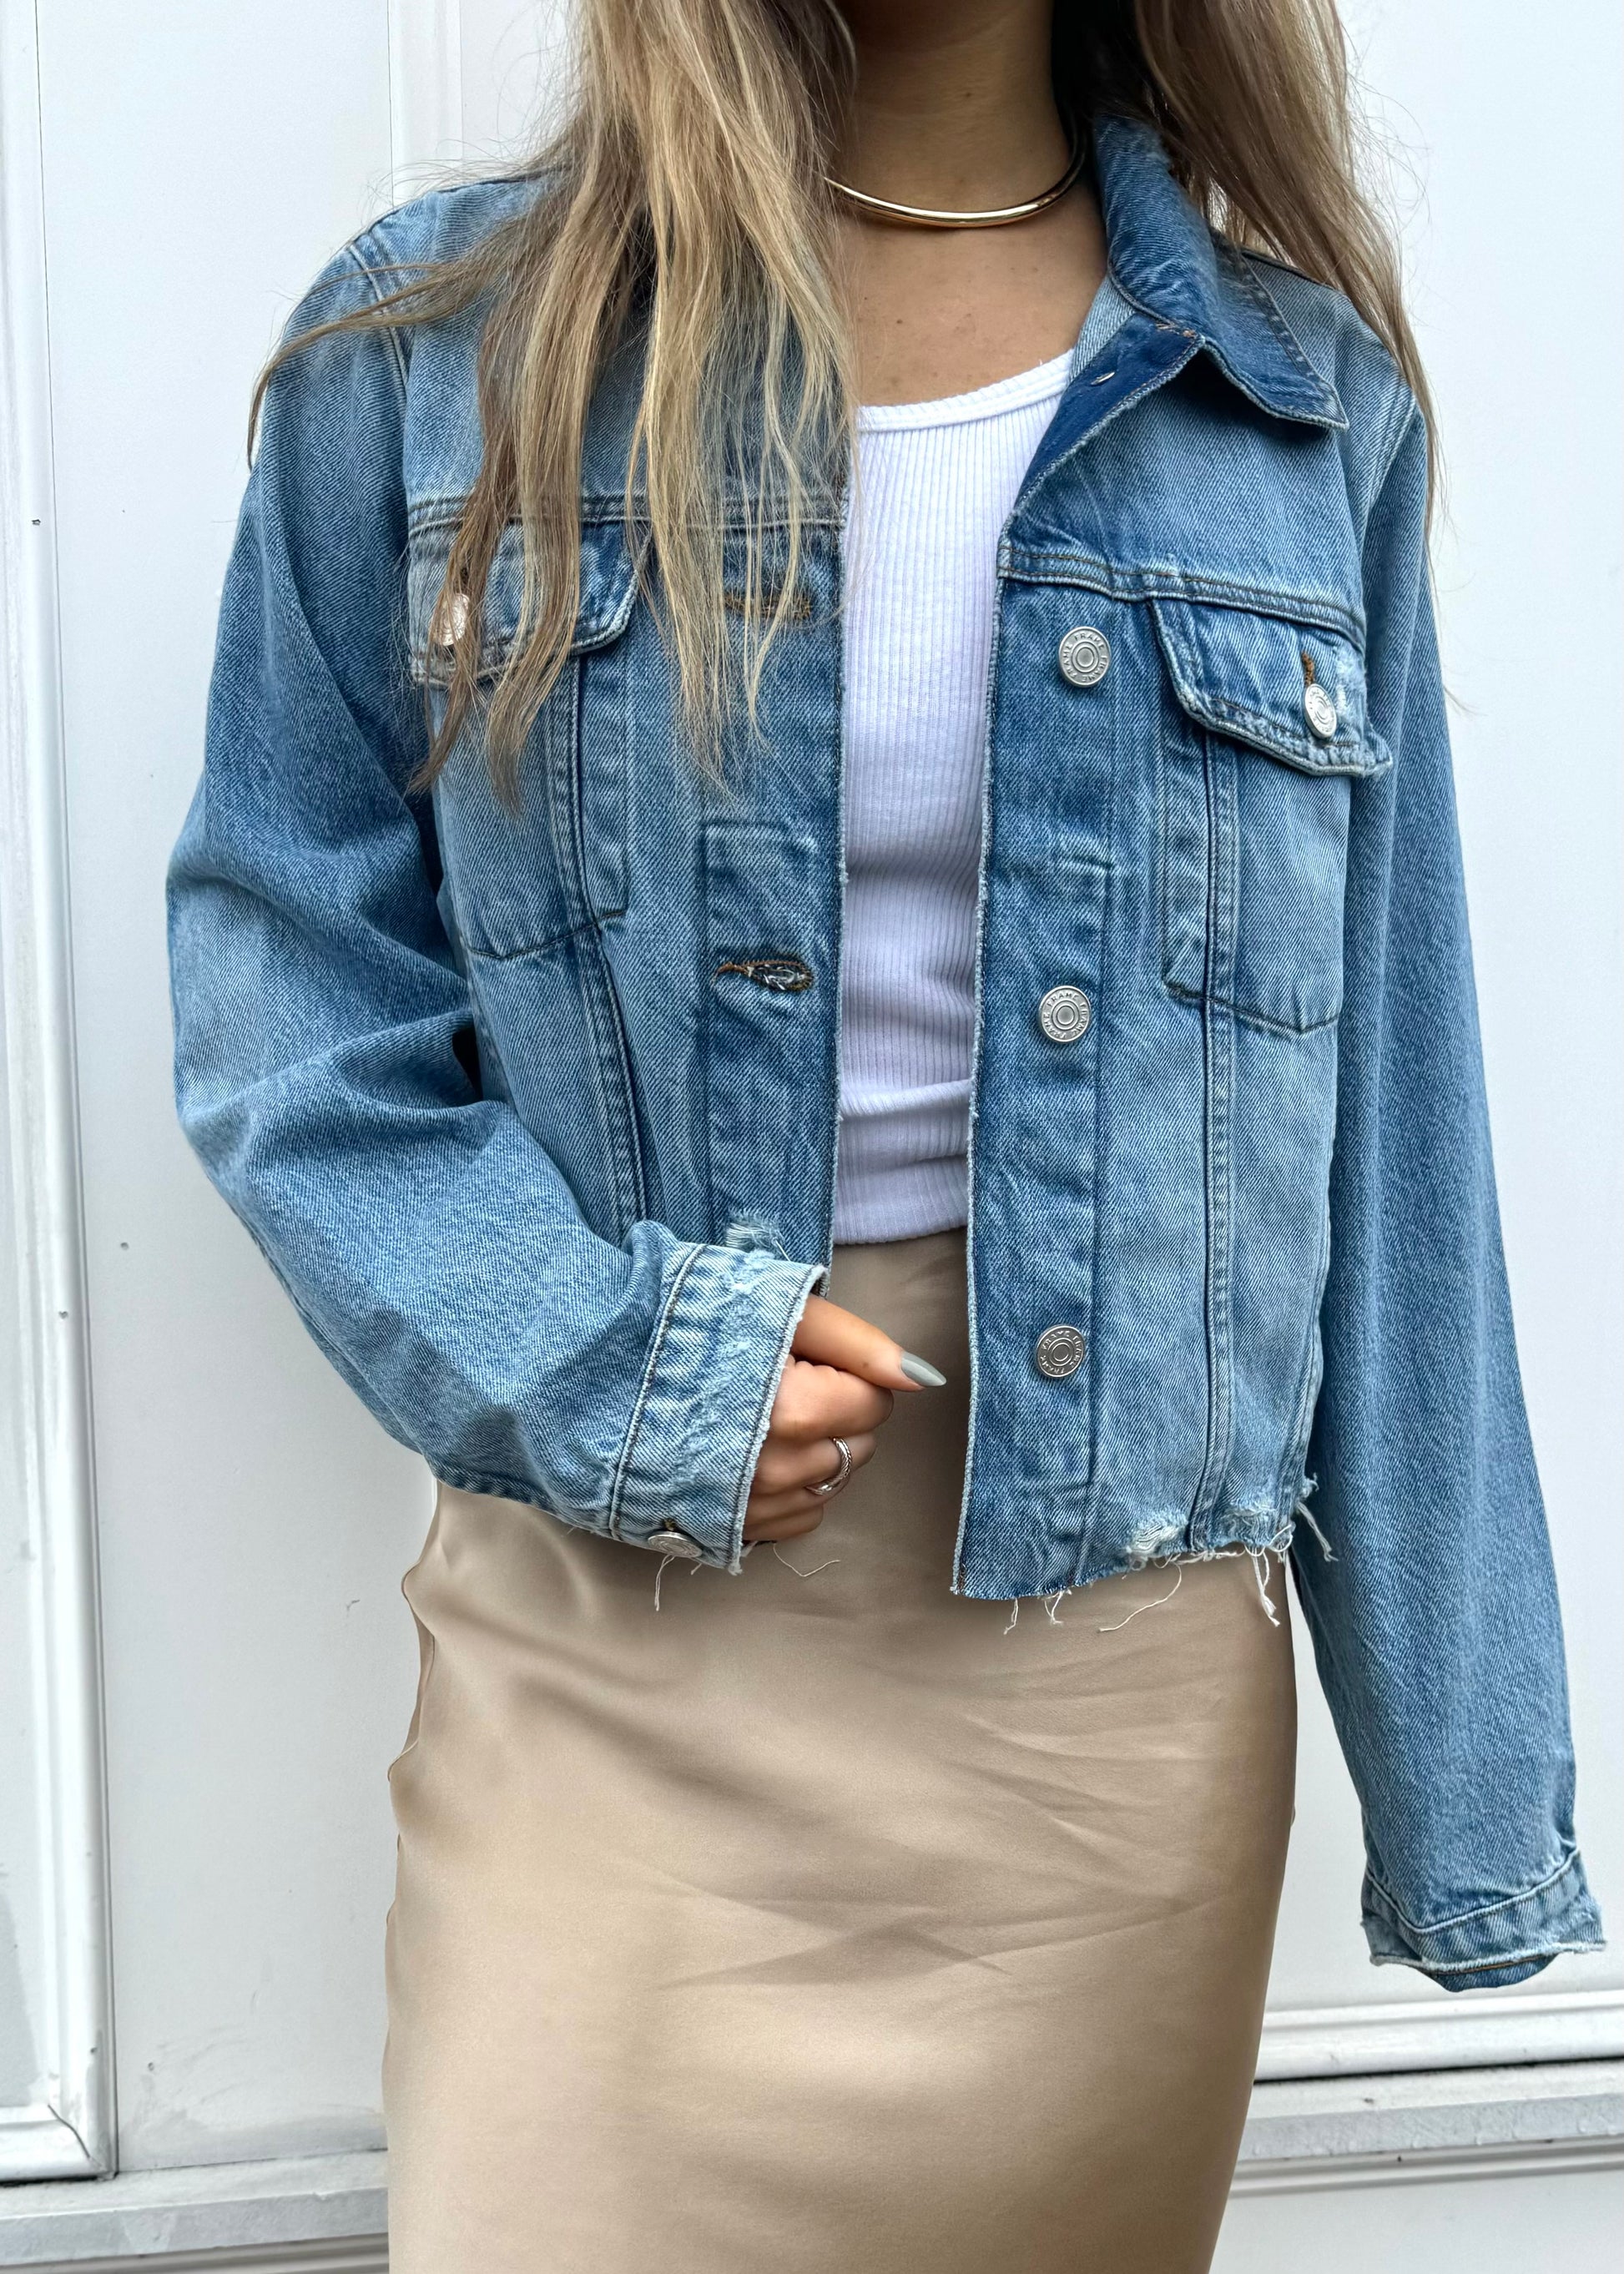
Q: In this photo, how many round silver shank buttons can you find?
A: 6